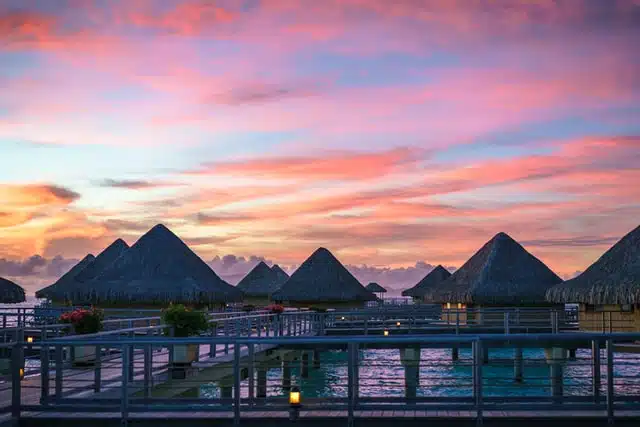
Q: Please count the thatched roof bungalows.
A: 11